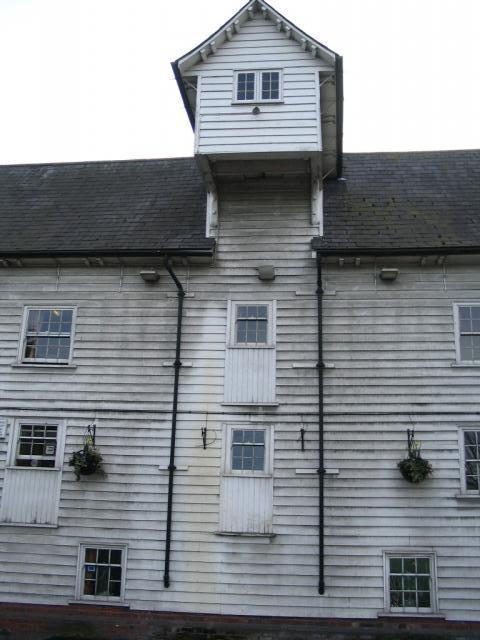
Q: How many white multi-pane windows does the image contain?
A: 9